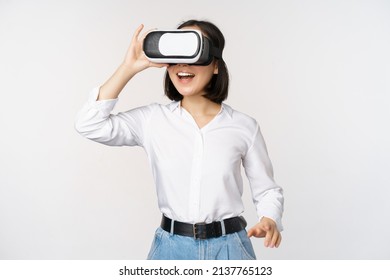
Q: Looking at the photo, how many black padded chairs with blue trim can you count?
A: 0